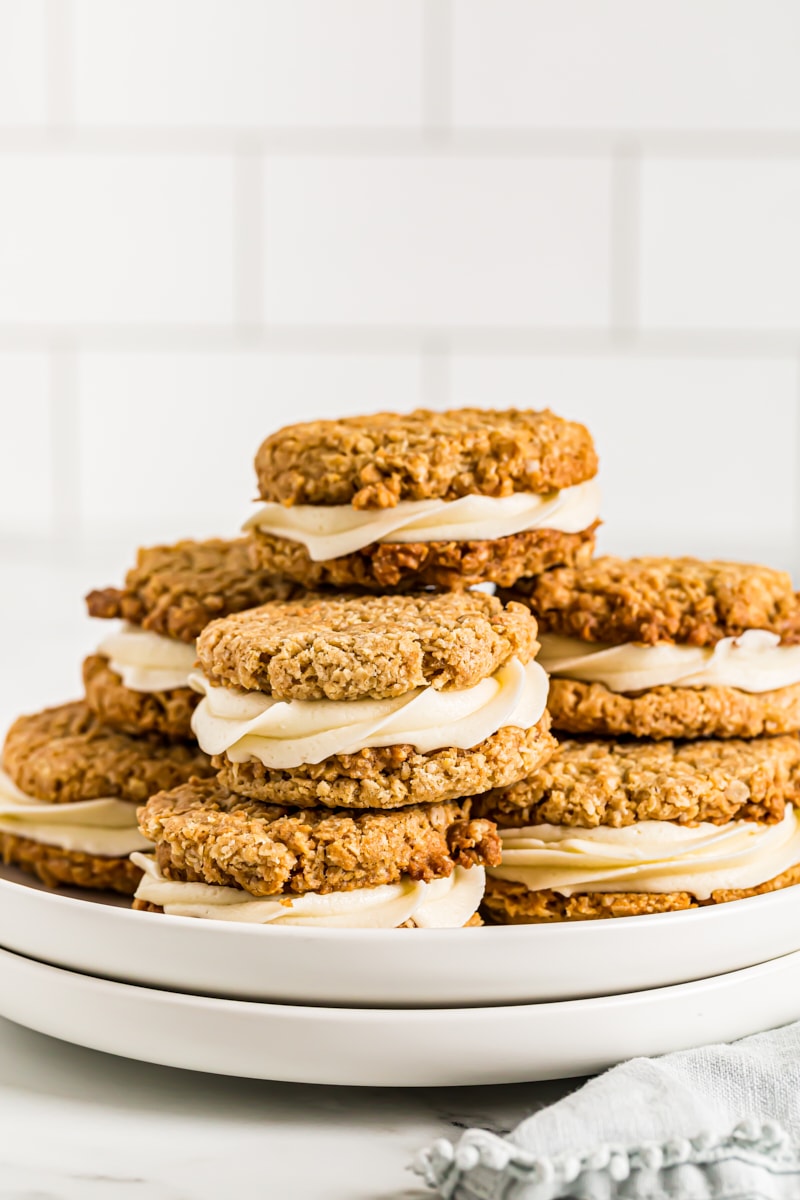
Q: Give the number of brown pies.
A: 7